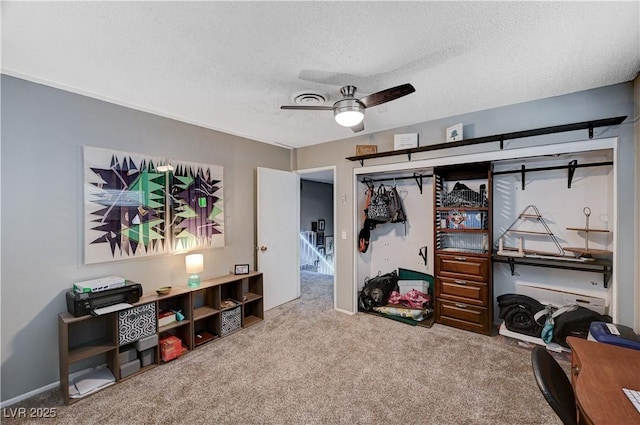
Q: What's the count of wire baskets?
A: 3